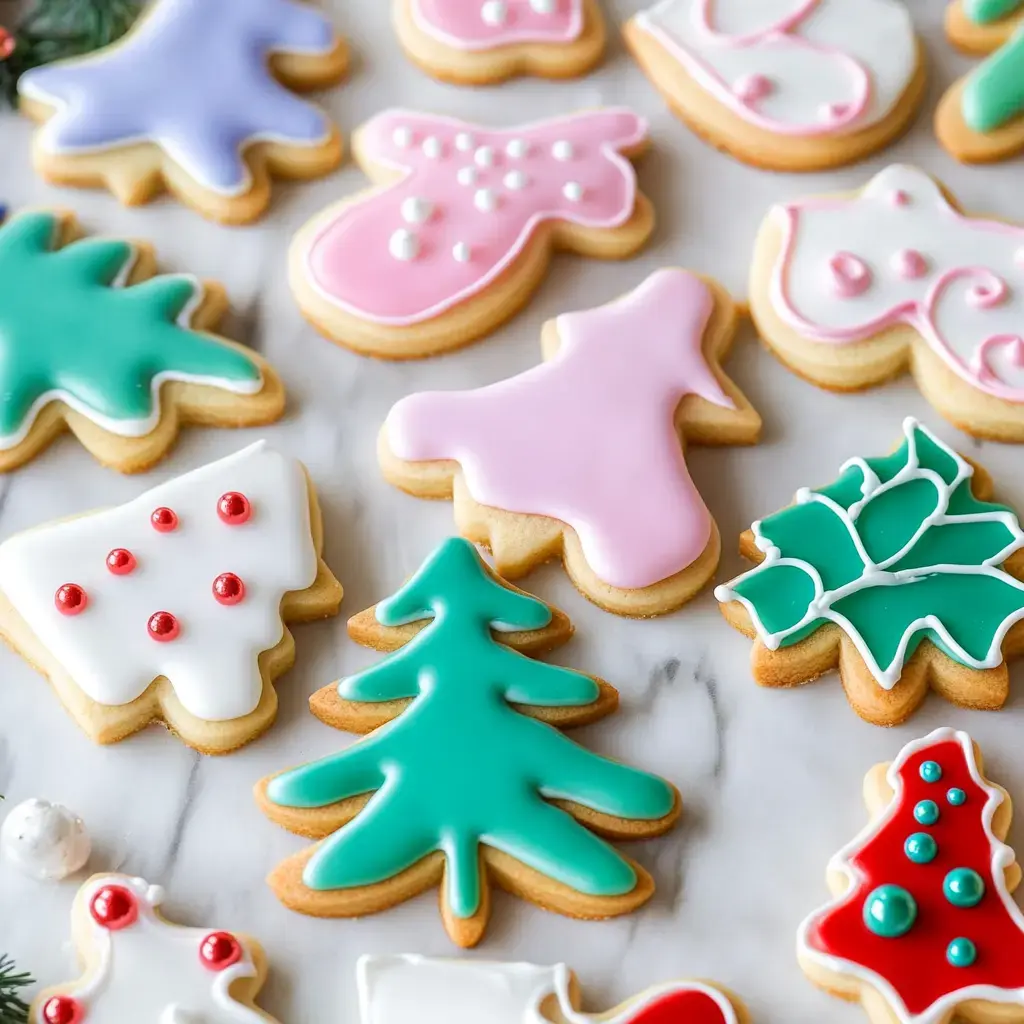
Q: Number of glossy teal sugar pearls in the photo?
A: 7